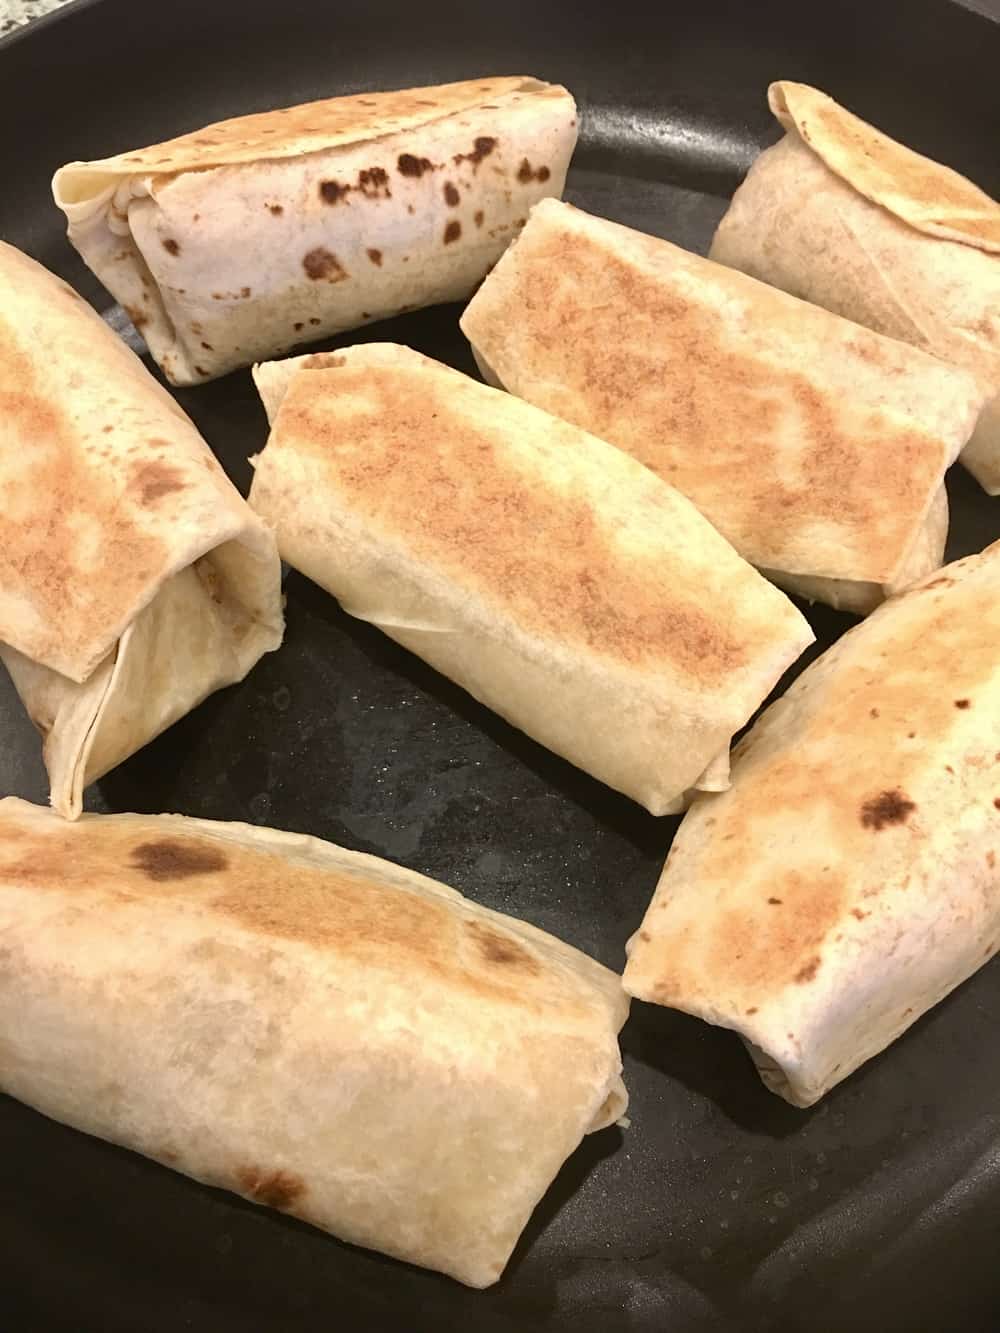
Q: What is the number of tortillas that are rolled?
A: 7